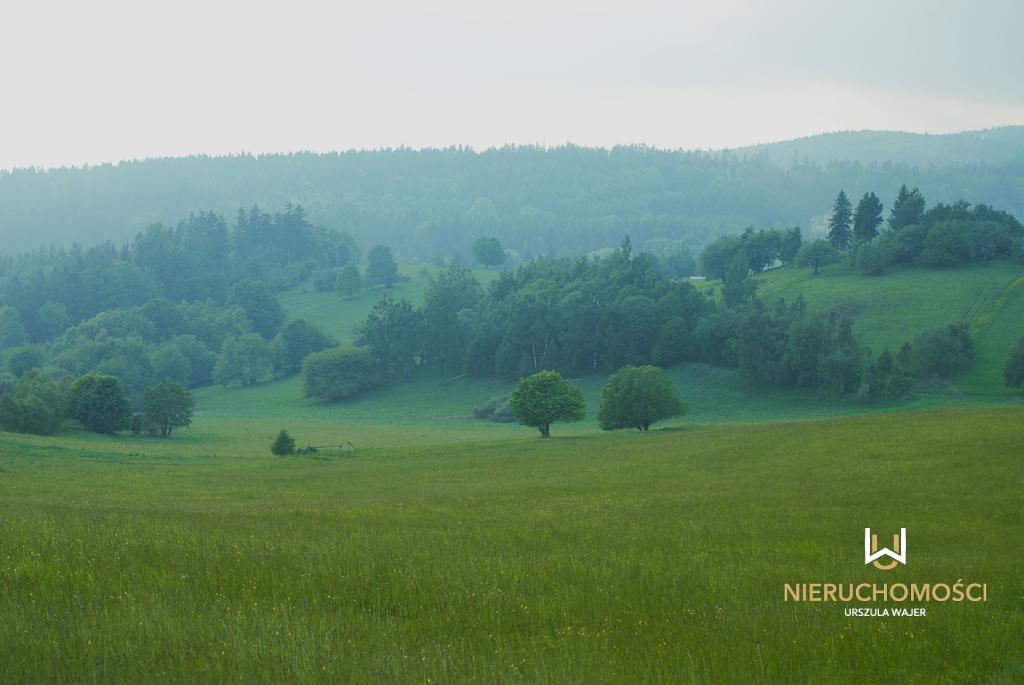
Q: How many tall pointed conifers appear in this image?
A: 3